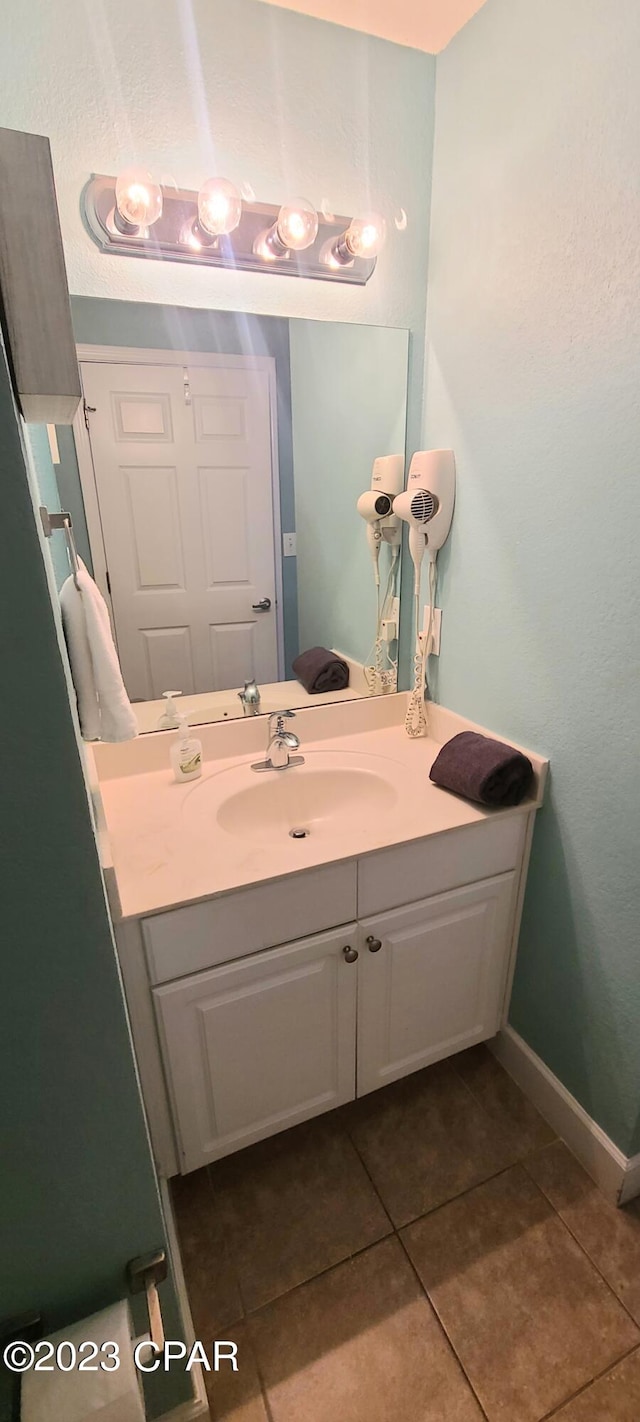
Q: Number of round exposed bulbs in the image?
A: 4